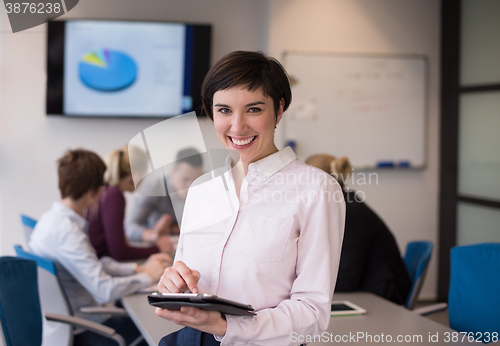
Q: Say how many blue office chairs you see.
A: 5